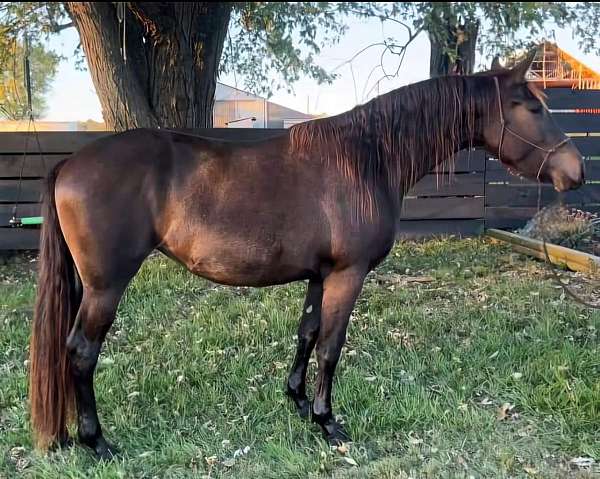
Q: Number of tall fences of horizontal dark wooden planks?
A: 1